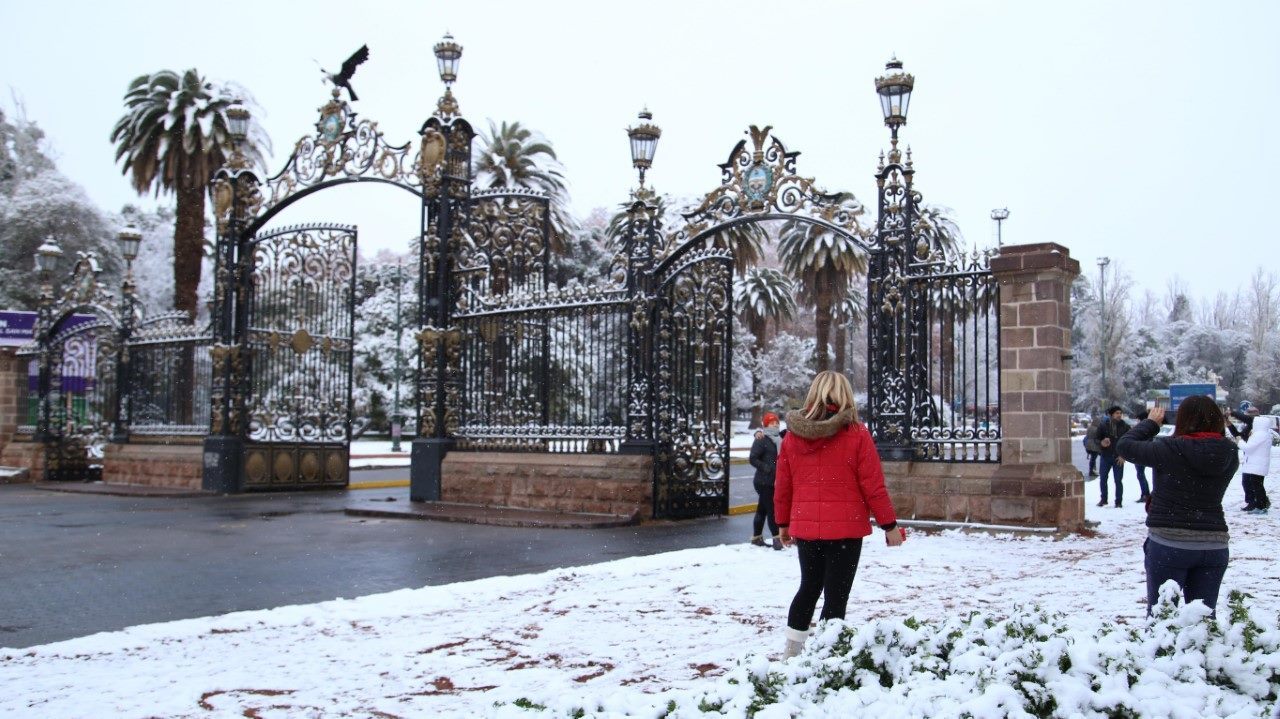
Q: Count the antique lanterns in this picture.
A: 6